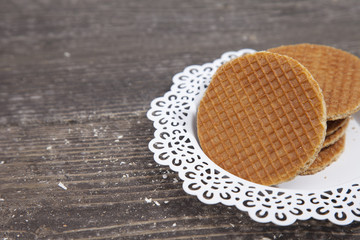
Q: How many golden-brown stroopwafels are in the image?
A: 5